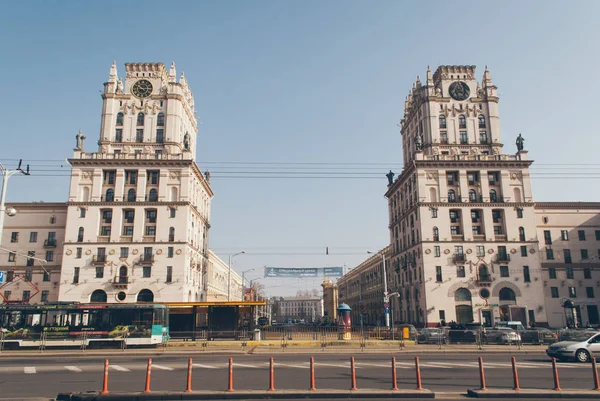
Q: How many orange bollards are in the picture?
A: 13